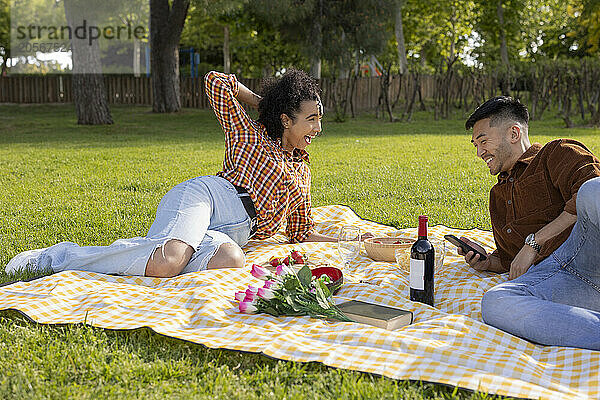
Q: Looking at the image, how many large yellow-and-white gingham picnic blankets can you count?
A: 1